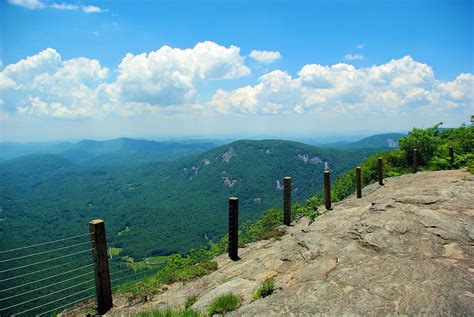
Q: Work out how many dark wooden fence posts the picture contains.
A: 8